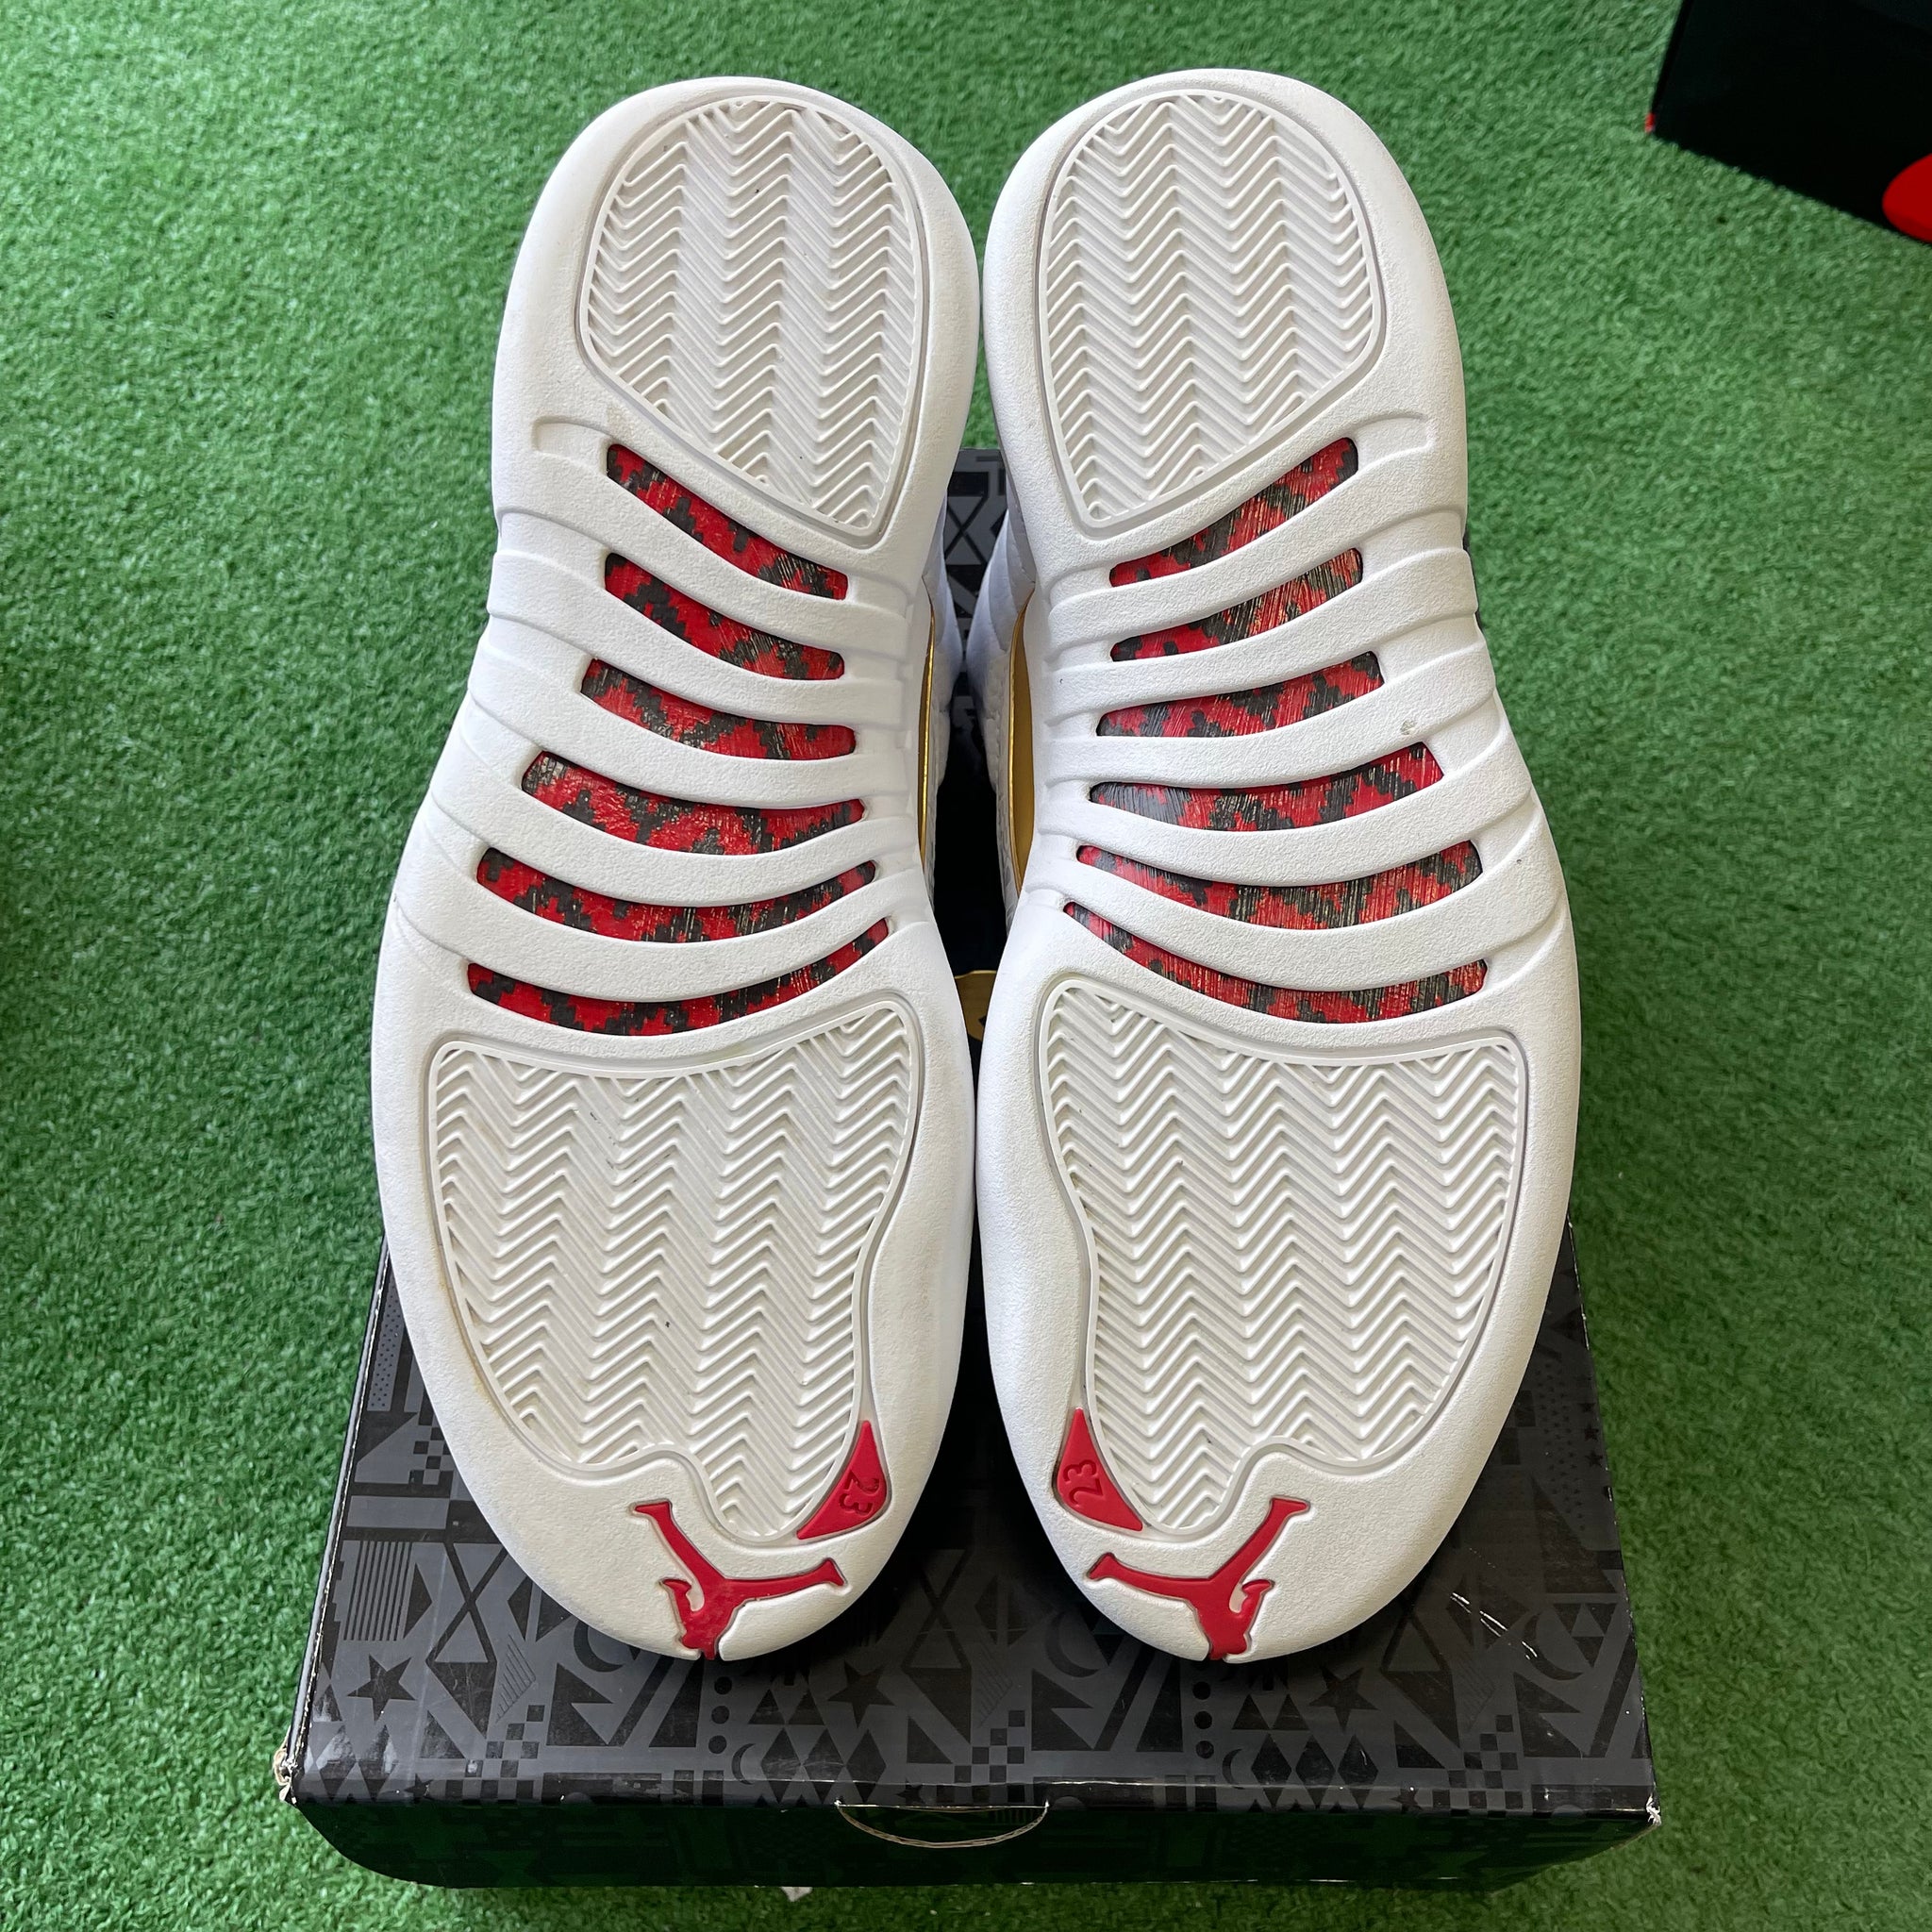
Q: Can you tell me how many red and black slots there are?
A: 12